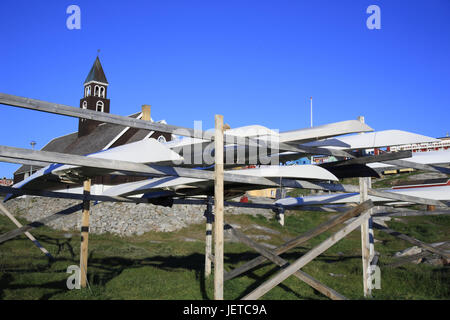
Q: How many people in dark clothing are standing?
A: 0